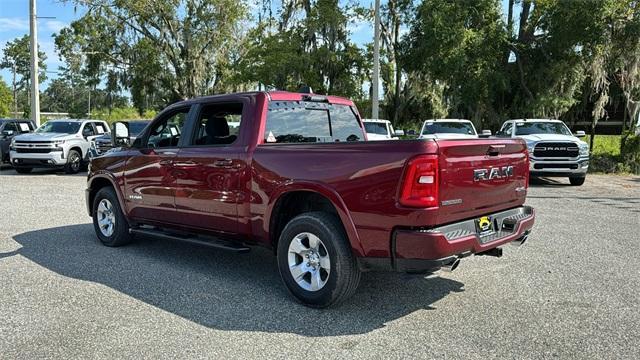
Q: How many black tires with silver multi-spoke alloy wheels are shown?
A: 2